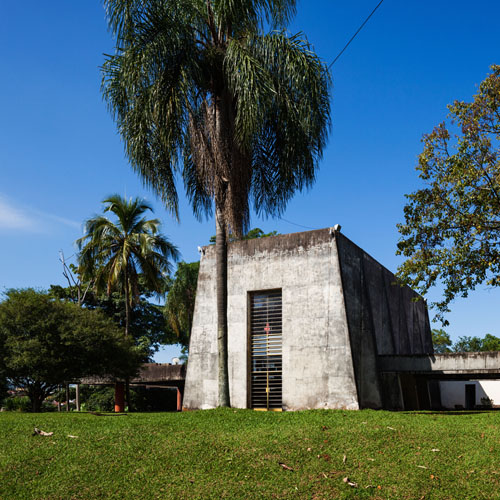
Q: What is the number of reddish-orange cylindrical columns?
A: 2